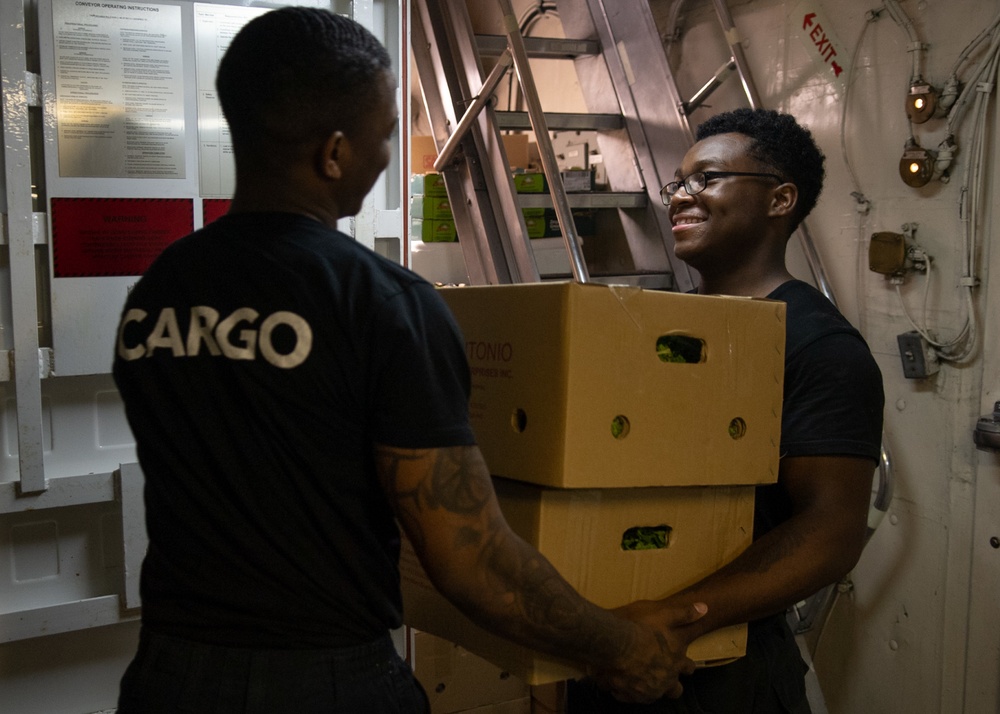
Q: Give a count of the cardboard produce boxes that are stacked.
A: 2